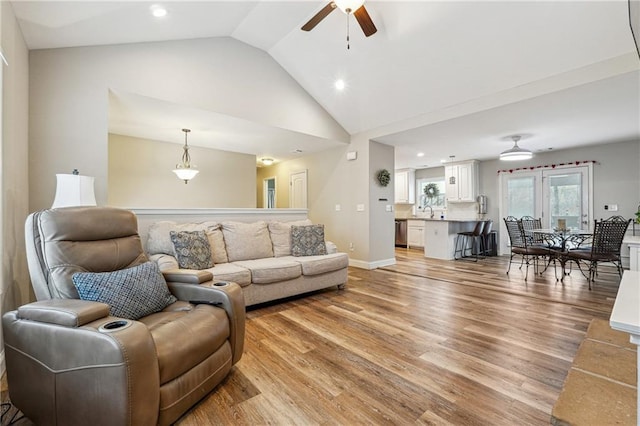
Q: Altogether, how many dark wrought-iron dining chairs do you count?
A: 4